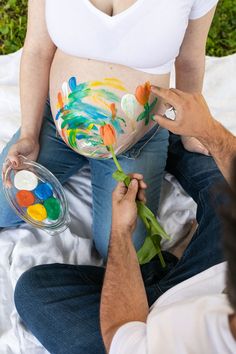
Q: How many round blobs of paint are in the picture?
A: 5